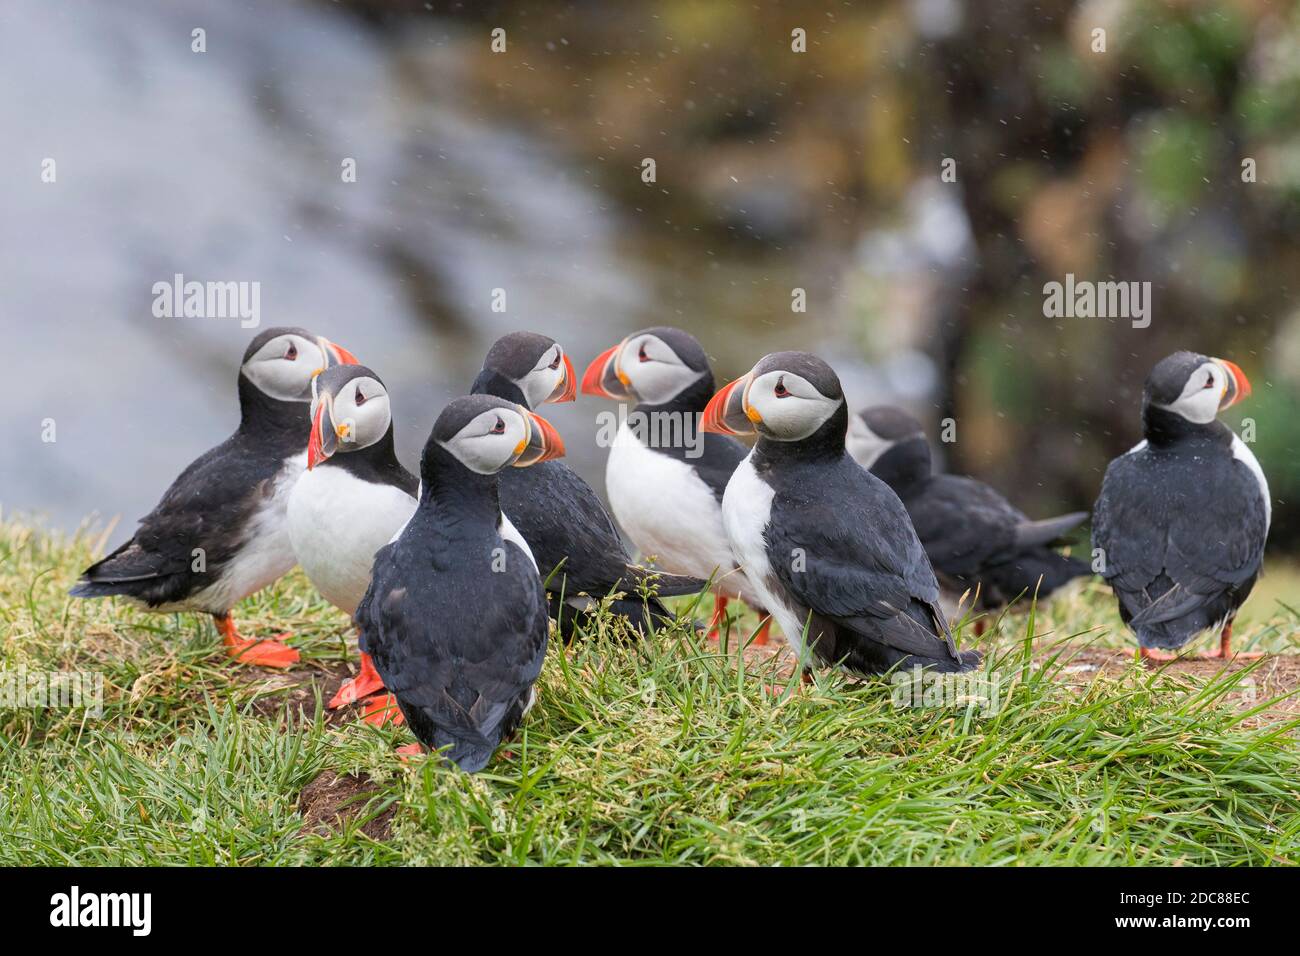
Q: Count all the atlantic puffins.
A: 8